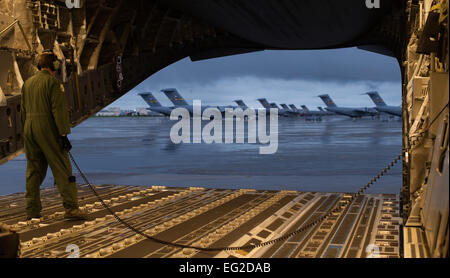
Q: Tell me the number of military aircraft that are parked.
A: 11